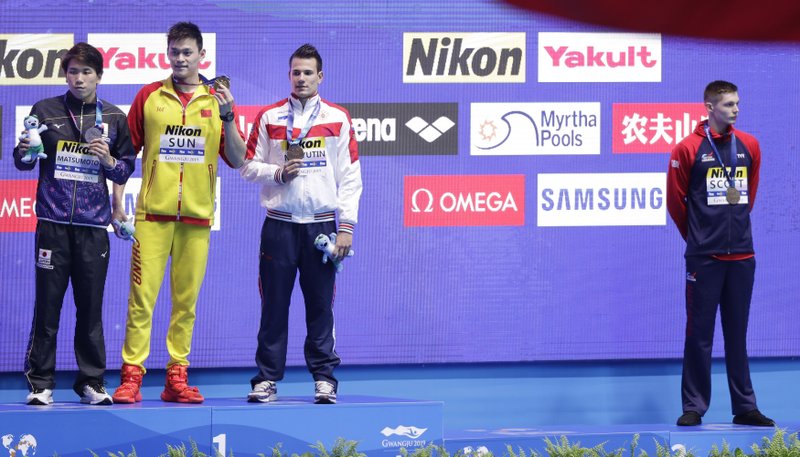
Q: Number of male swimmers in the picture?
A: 4